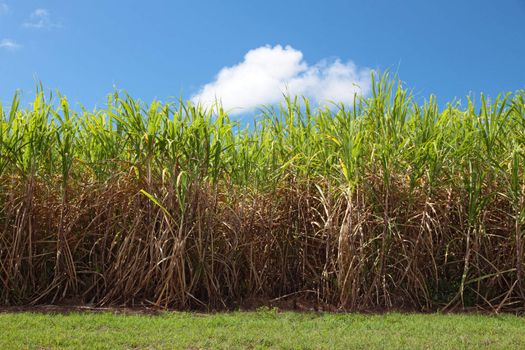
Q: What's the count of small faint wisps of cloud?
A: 3